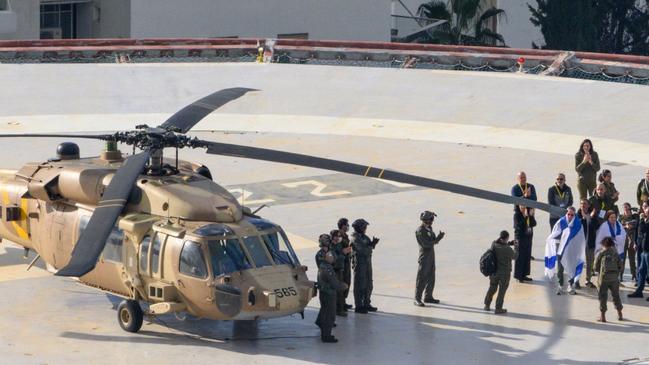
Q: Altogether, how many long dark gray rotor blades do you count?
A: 4